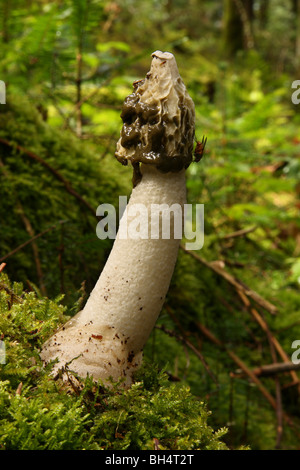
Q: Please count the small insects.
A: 1